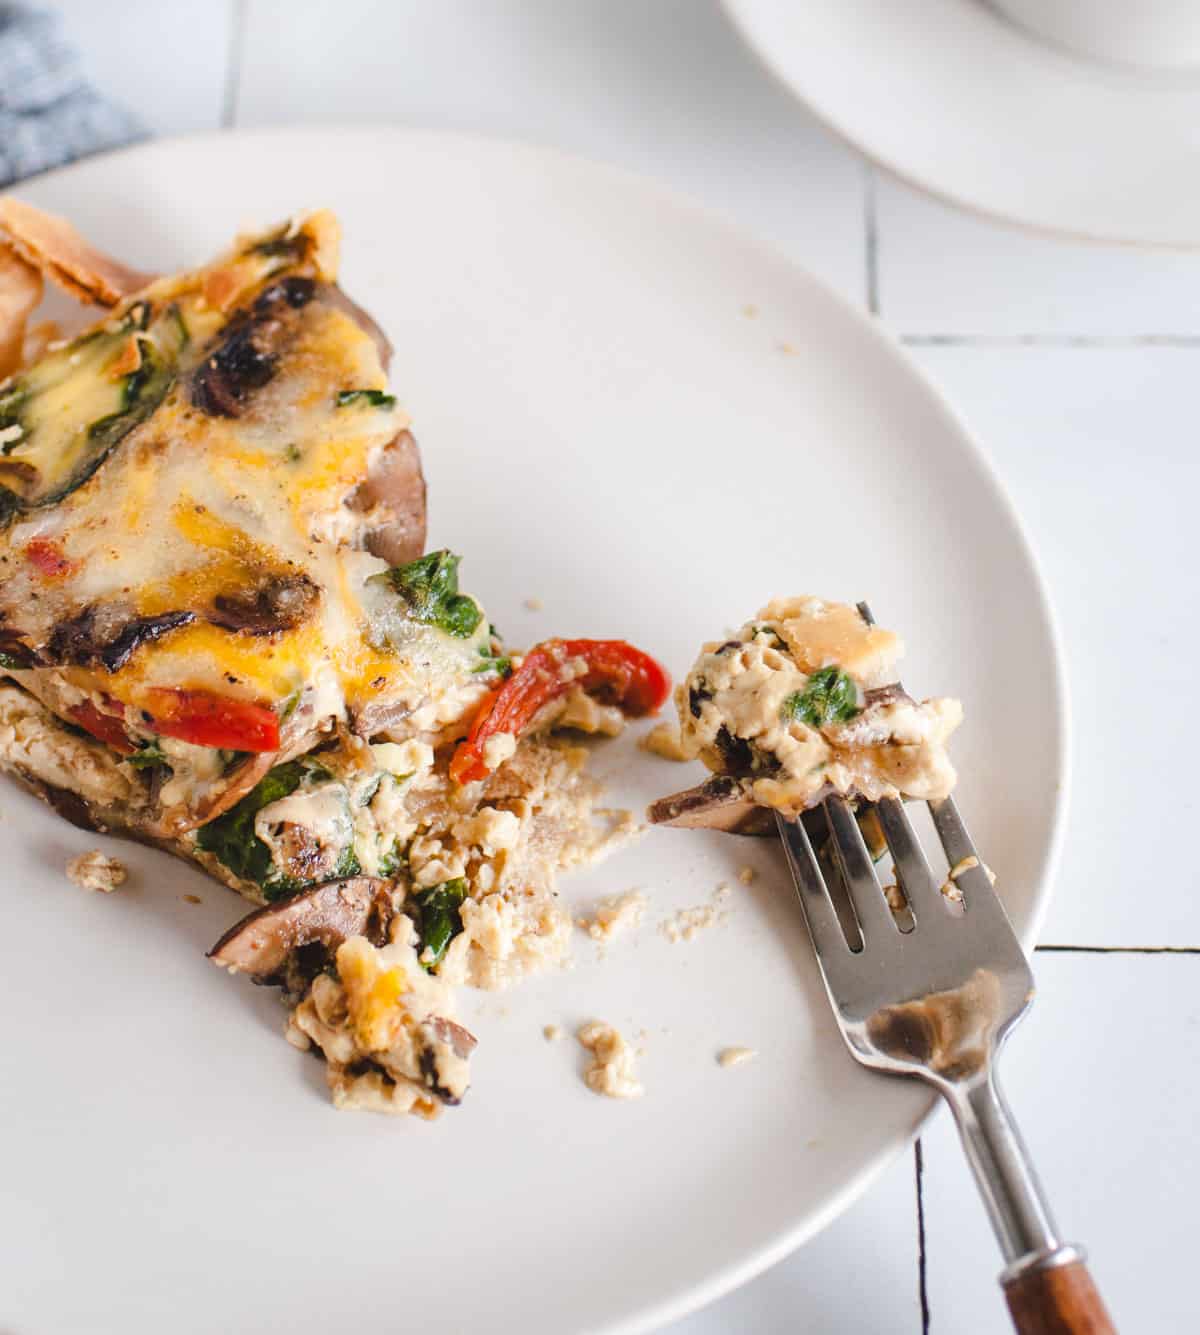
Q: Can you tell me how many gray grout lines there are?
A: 5